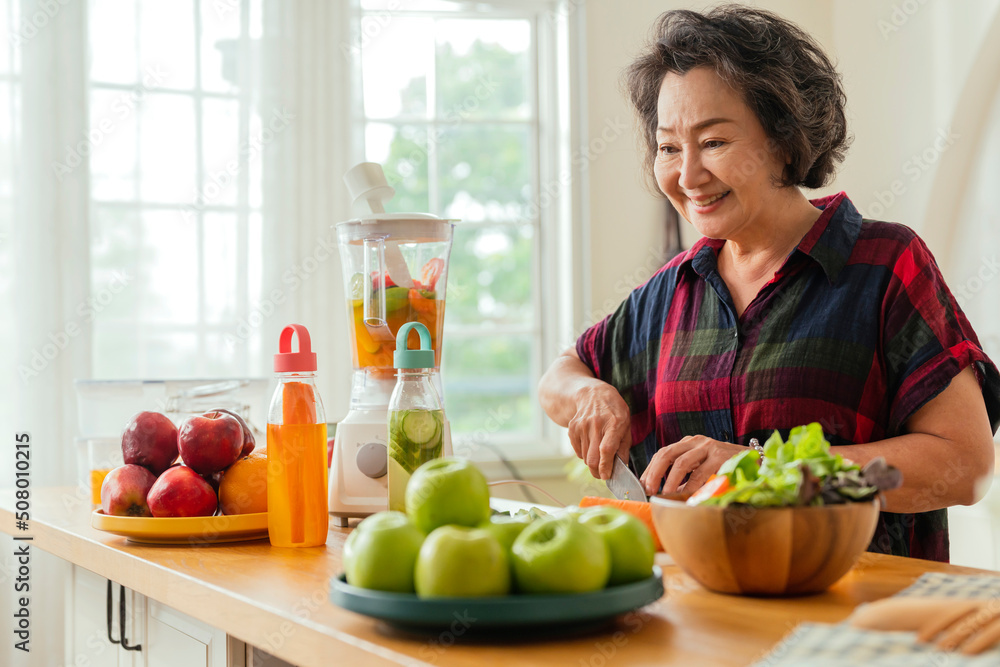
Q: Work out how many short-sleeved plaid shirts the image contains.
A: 1